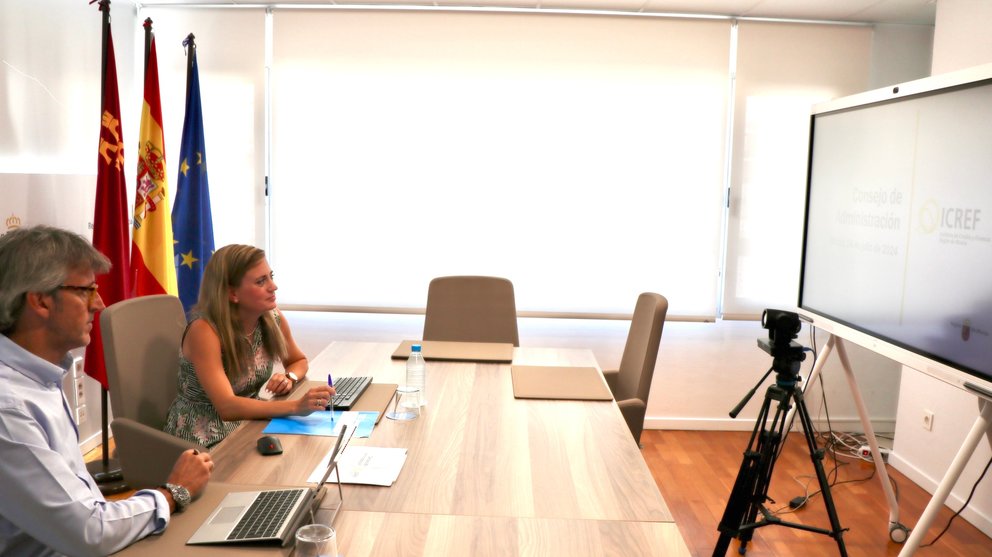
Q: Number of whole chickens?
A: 0